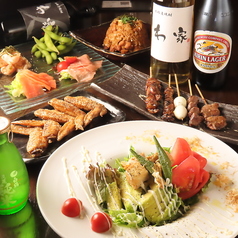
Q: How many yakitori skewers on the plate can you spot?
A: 5